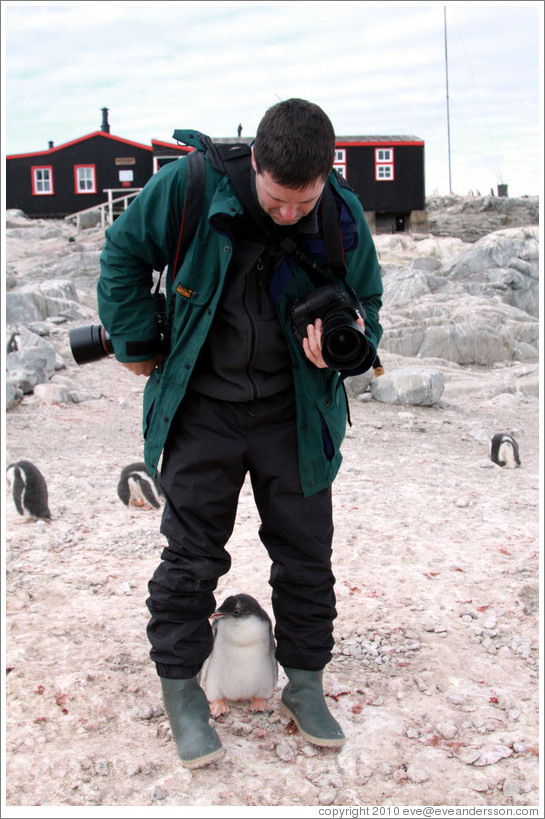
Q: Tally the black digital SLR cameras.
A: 2